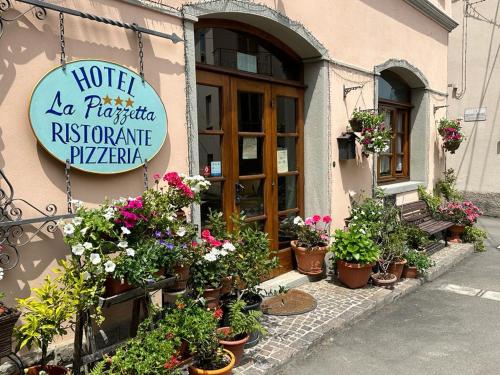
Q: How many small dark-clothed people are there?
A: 0